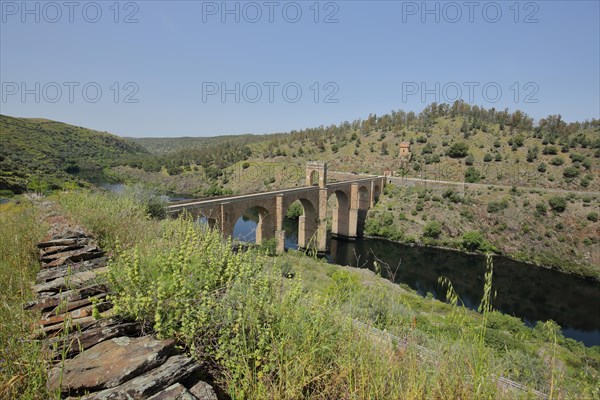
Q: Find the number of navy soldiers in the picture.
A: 0